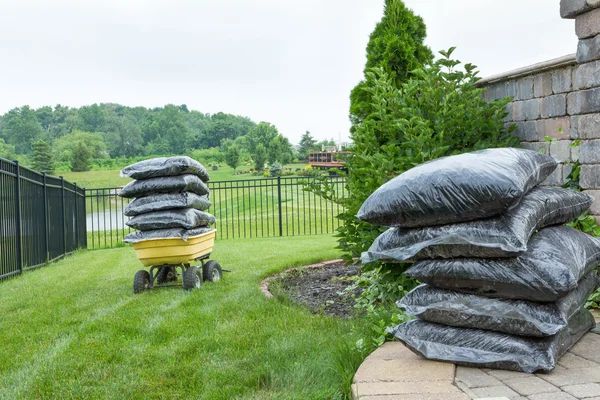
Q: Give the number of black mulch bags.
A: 10